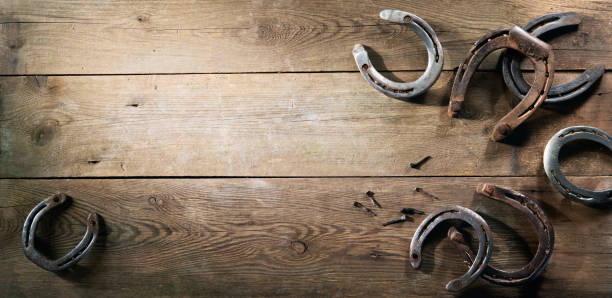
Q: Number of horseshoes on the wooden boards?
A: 7